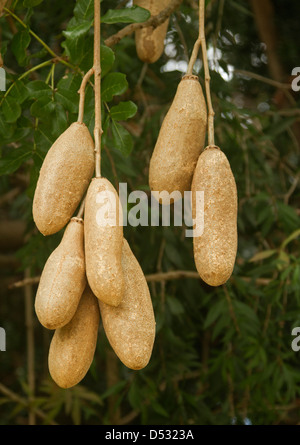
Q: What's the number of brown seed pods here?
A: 8